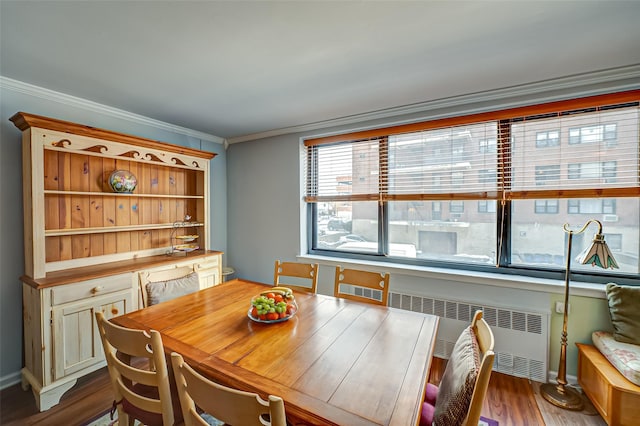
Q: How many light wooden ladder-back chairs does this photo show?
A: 6